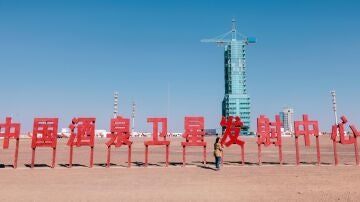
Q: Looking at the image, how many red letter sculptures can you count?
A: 10